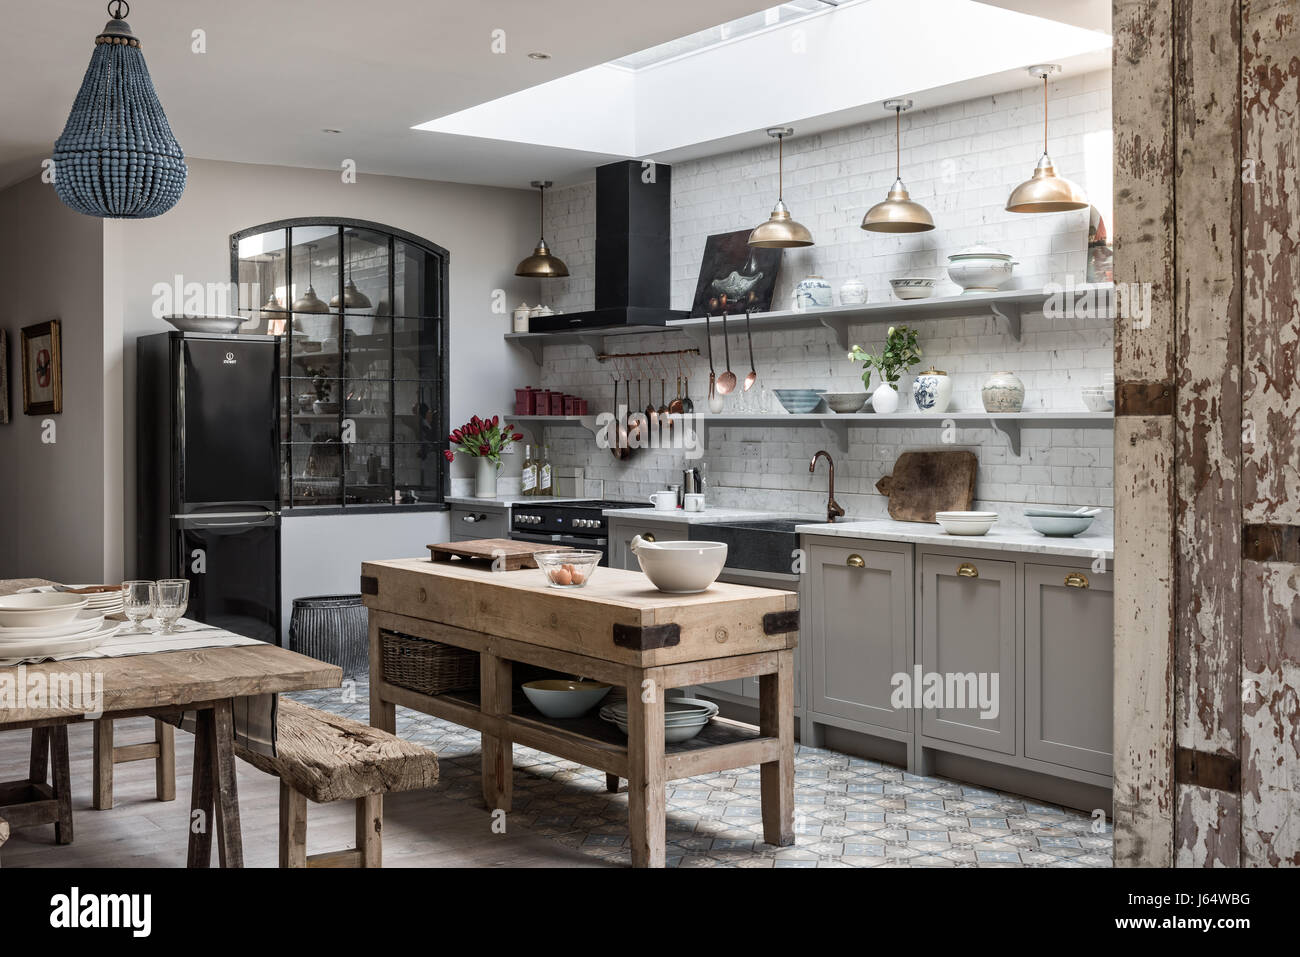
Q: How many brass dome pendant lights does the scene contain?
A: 4